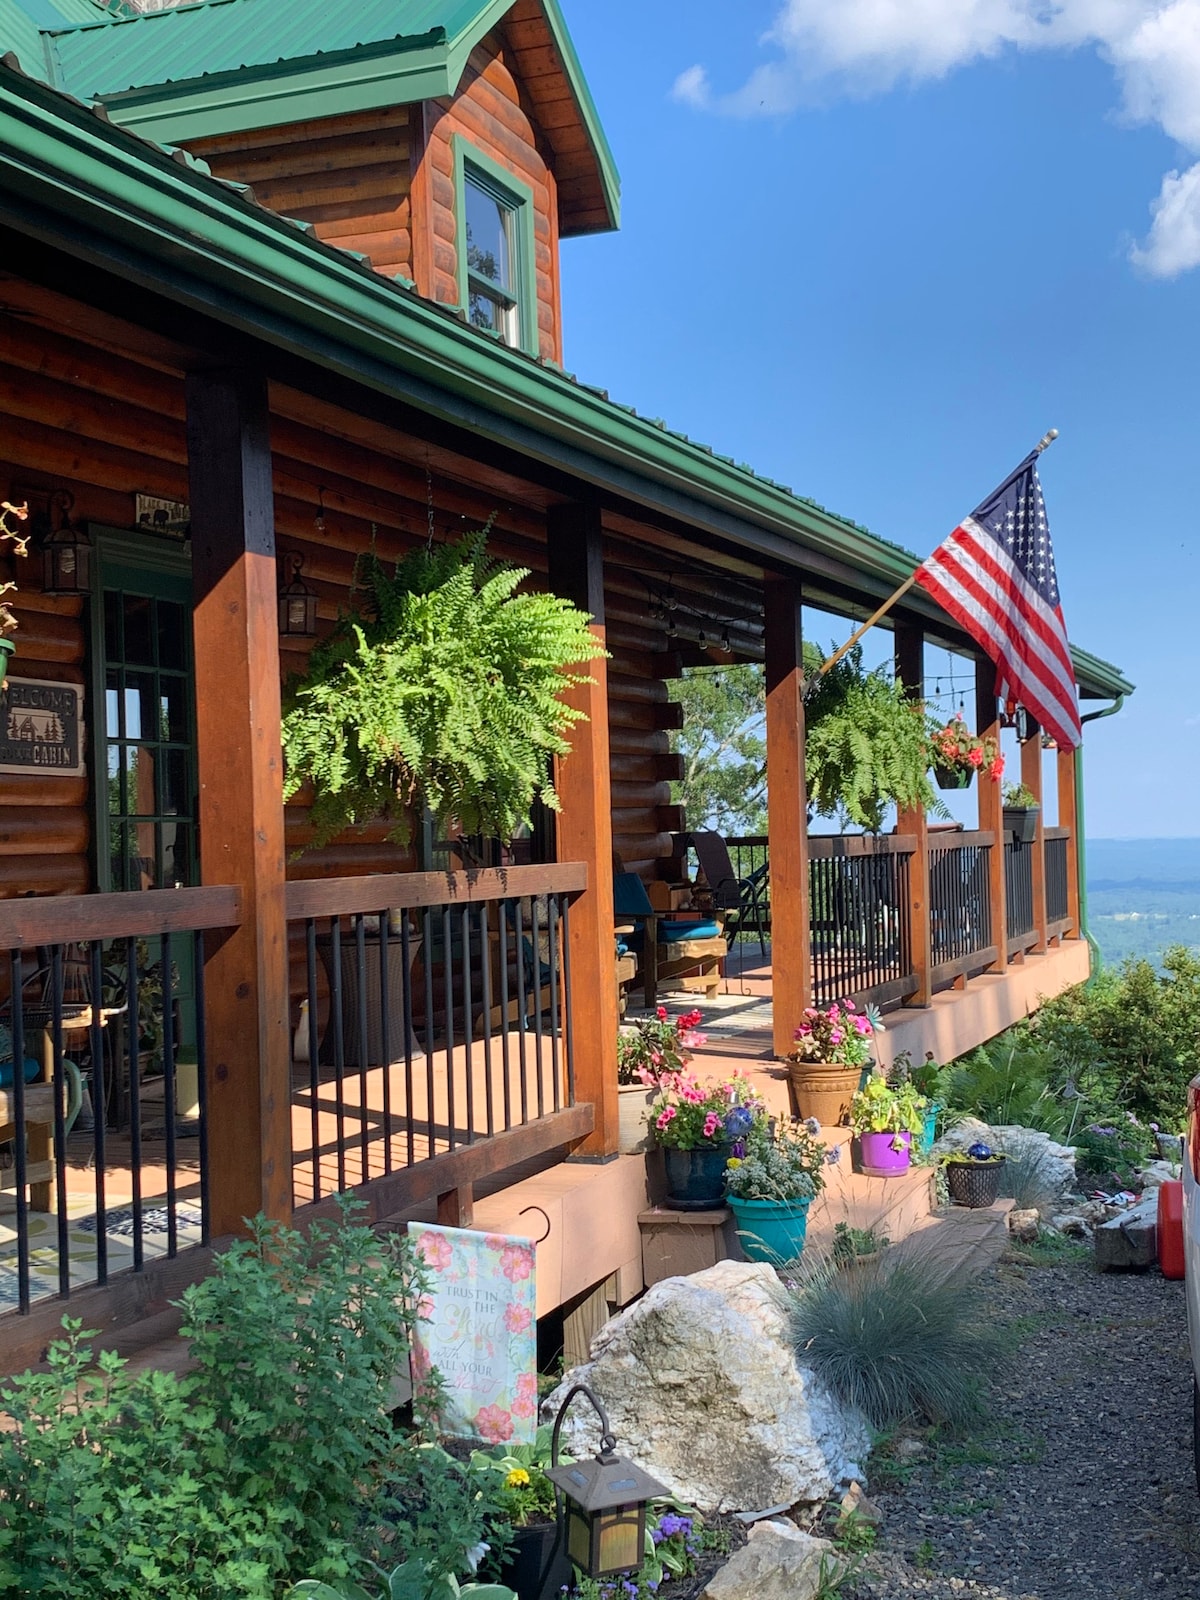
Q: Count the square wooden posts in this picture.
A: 7